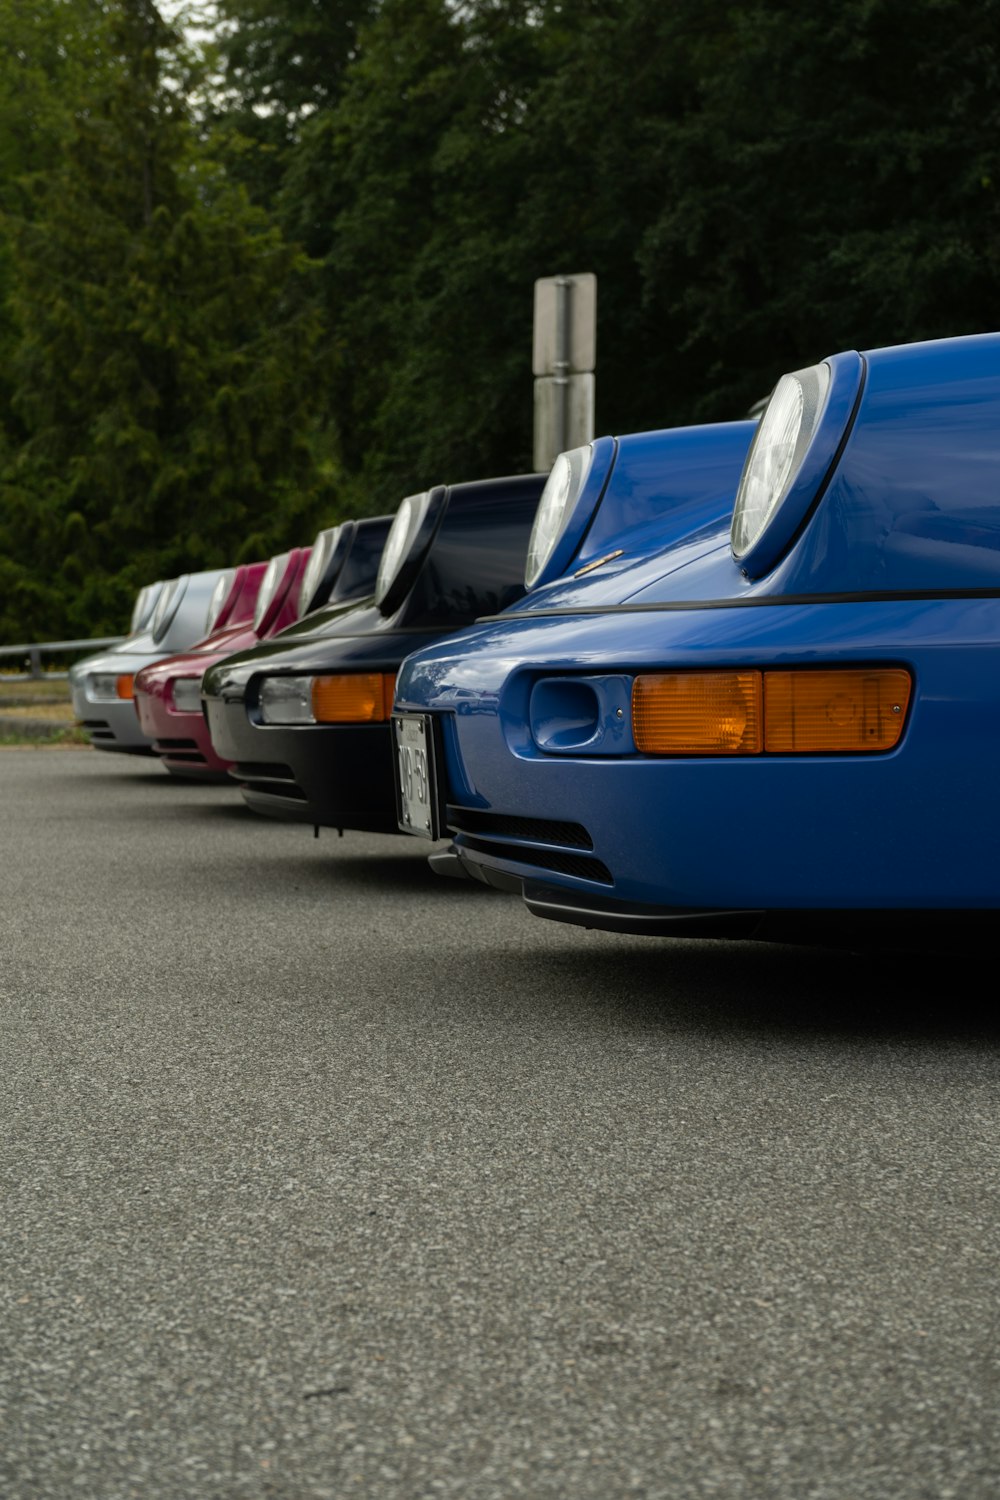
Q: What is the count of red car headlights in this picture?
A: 2